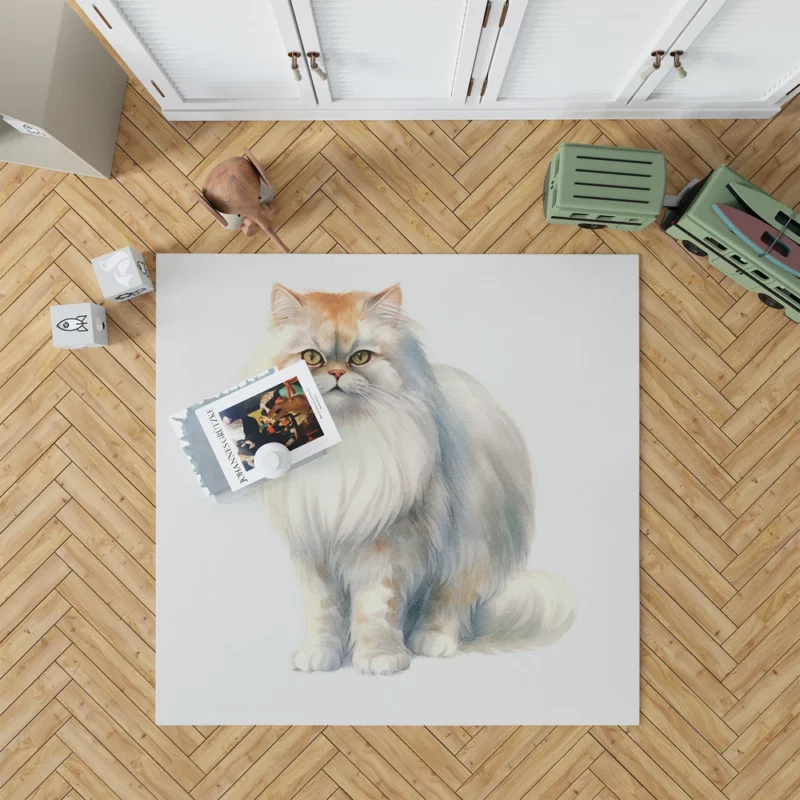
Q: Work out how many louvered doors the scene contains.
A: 4